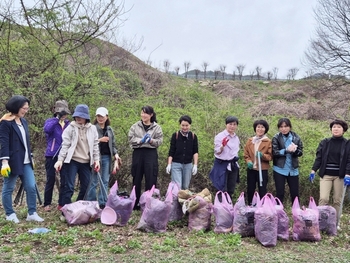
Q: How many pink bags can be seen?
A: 12